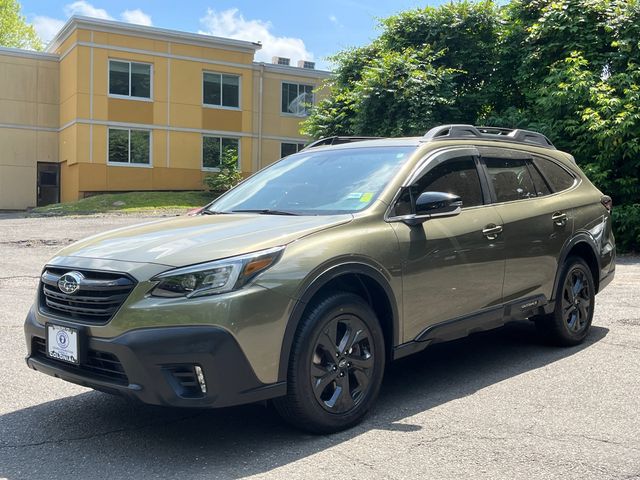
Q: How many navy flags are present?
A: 0